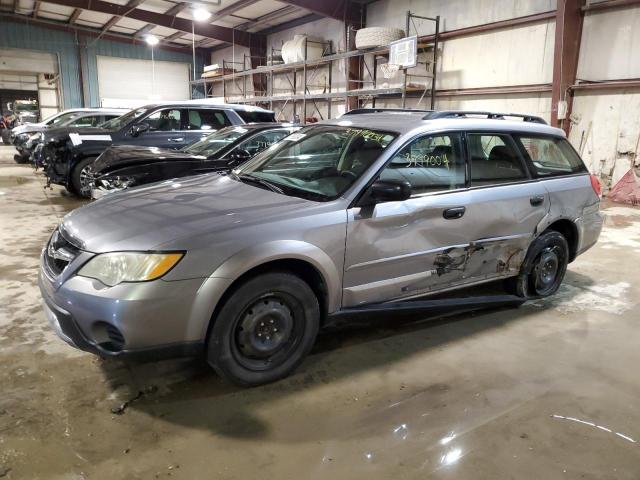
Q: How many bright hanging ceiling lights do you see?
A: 2